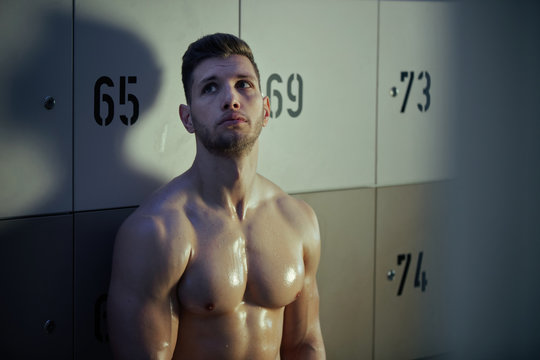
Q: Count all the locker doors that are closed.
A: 8